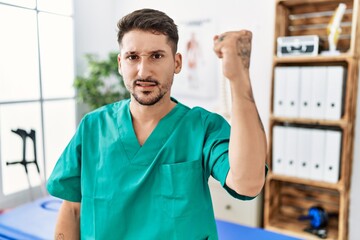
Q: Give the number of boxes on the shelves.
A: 10